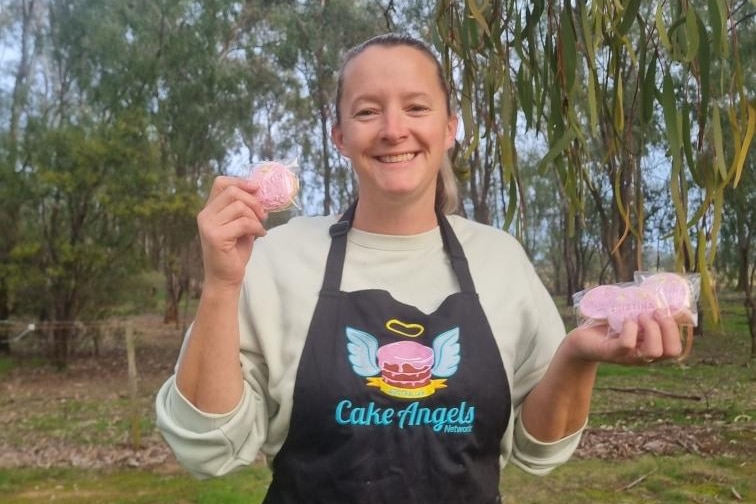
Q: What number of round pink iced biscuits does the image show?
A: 4